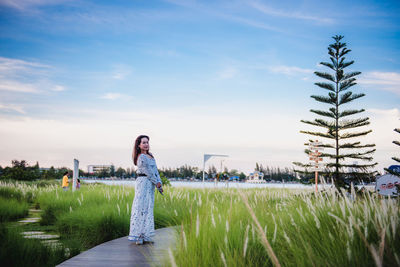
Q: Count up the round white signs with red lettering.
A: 1